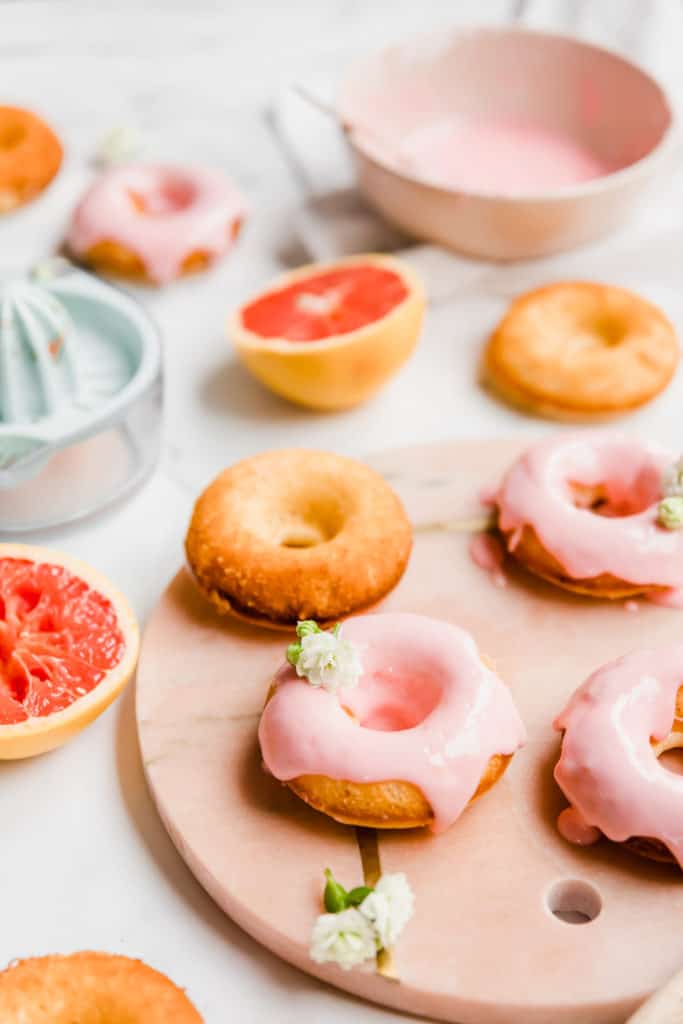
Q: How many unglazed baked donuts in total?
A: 4